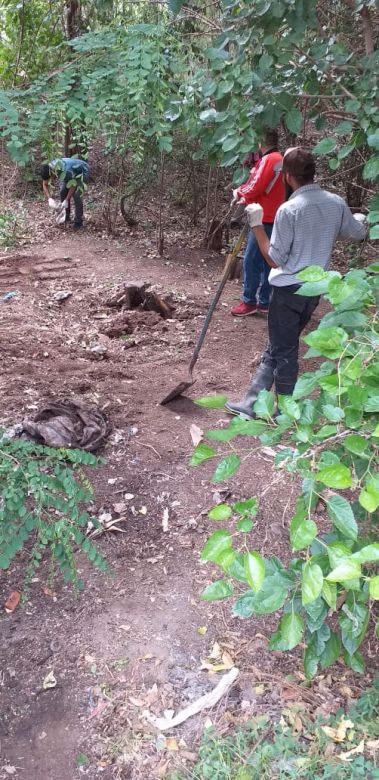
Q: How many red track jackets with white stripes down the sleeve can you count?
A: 1